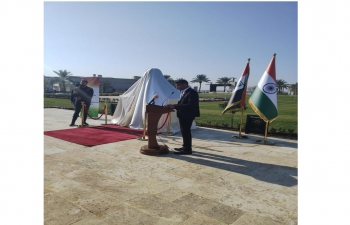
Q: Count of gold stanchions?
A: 4